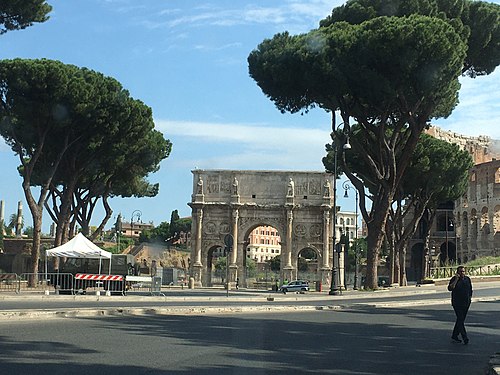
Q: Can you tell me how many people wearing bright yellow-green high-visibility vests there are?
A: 2